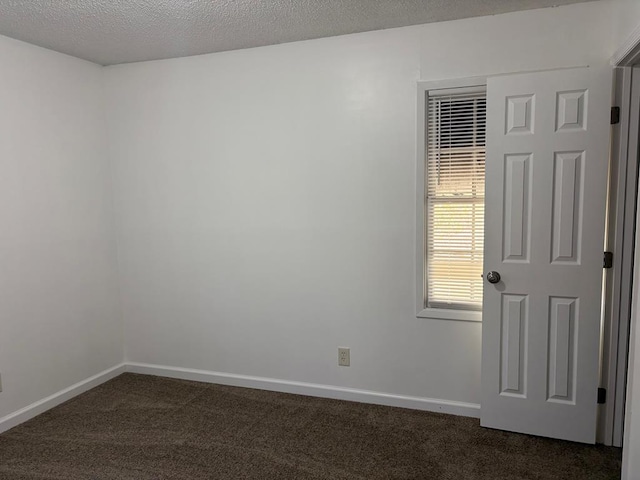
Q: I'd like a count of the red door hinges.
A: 0